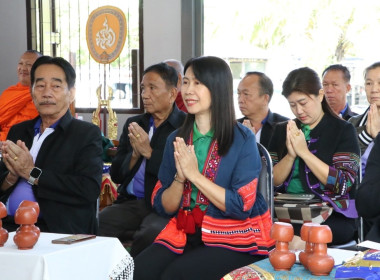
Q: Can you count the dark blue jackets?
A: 1